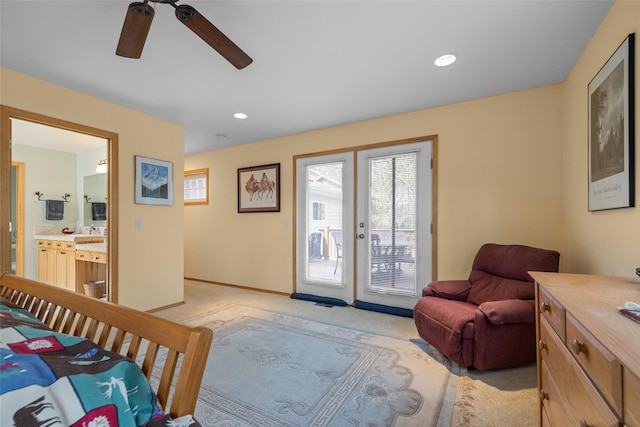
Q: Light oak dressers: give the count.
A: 1